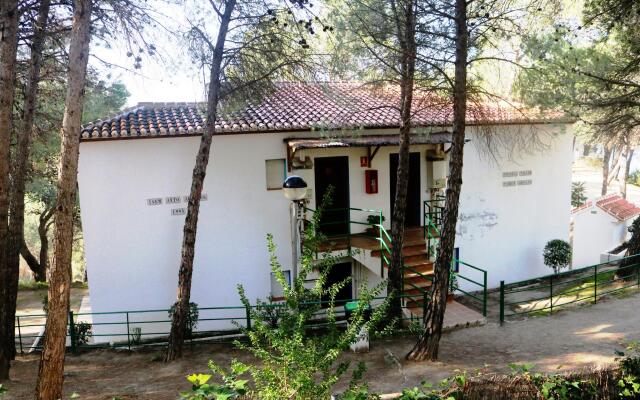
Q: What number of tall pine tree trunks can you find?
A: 6